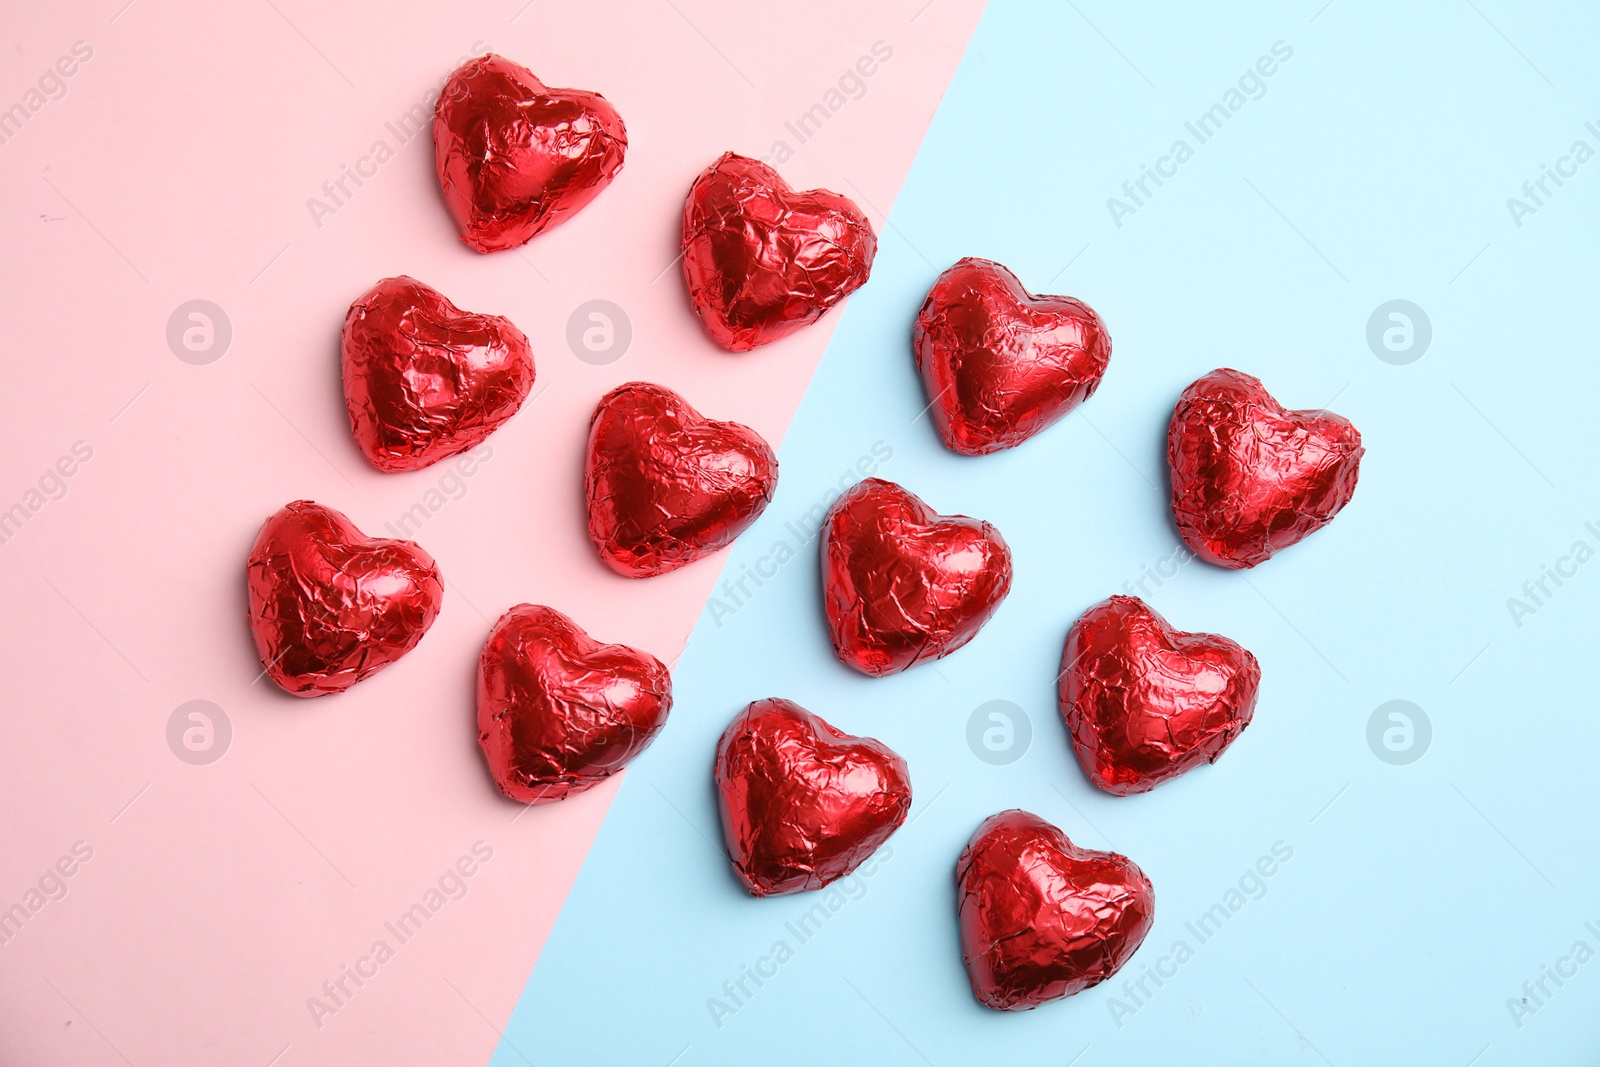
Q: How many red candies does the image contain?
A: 12